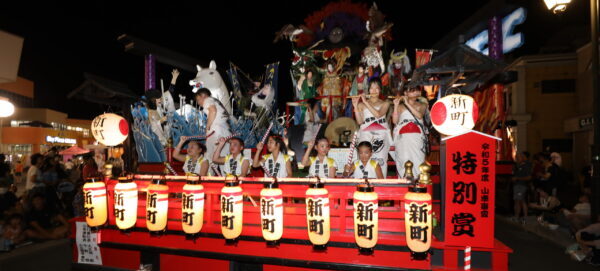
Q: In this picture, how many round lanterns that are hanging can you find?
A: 2